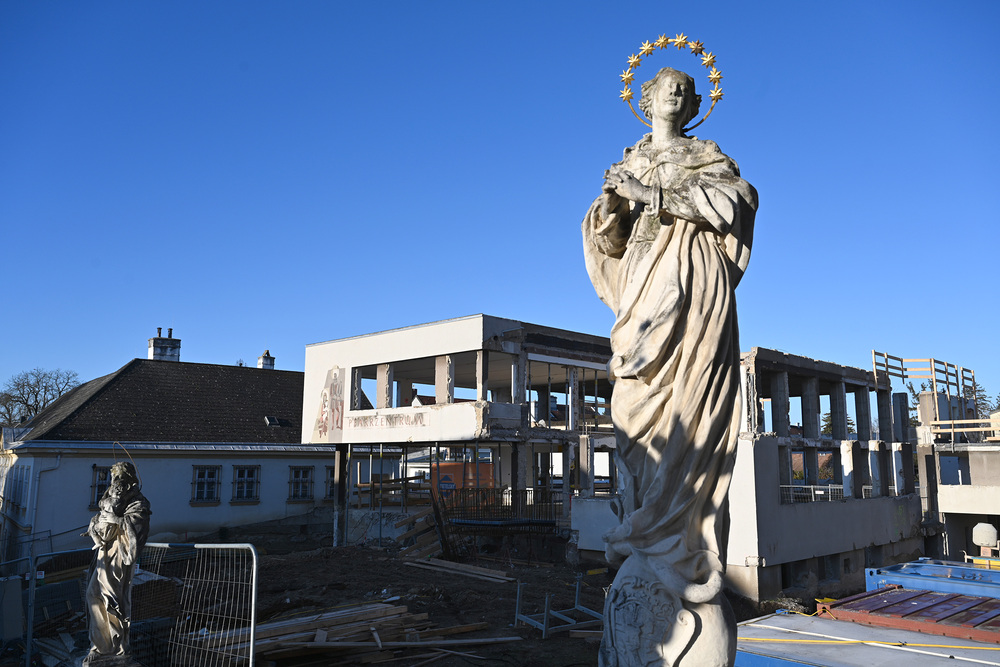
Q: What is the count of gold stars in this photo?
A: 10